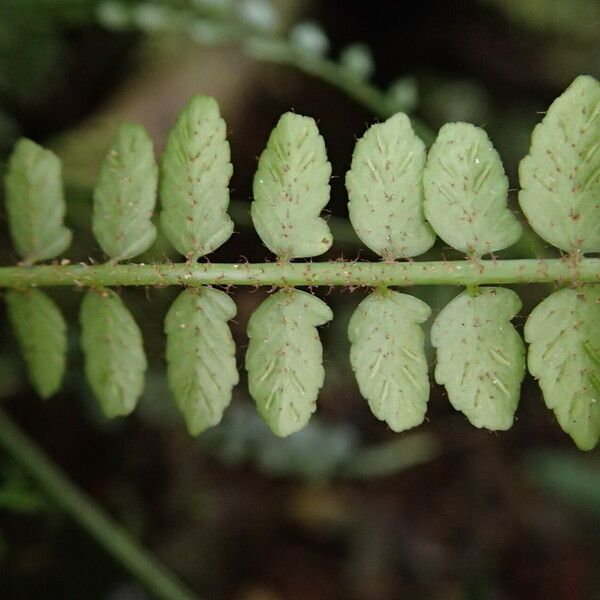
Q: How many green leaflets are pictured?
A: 14